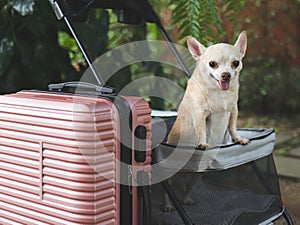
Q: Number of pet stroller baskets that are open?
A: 1